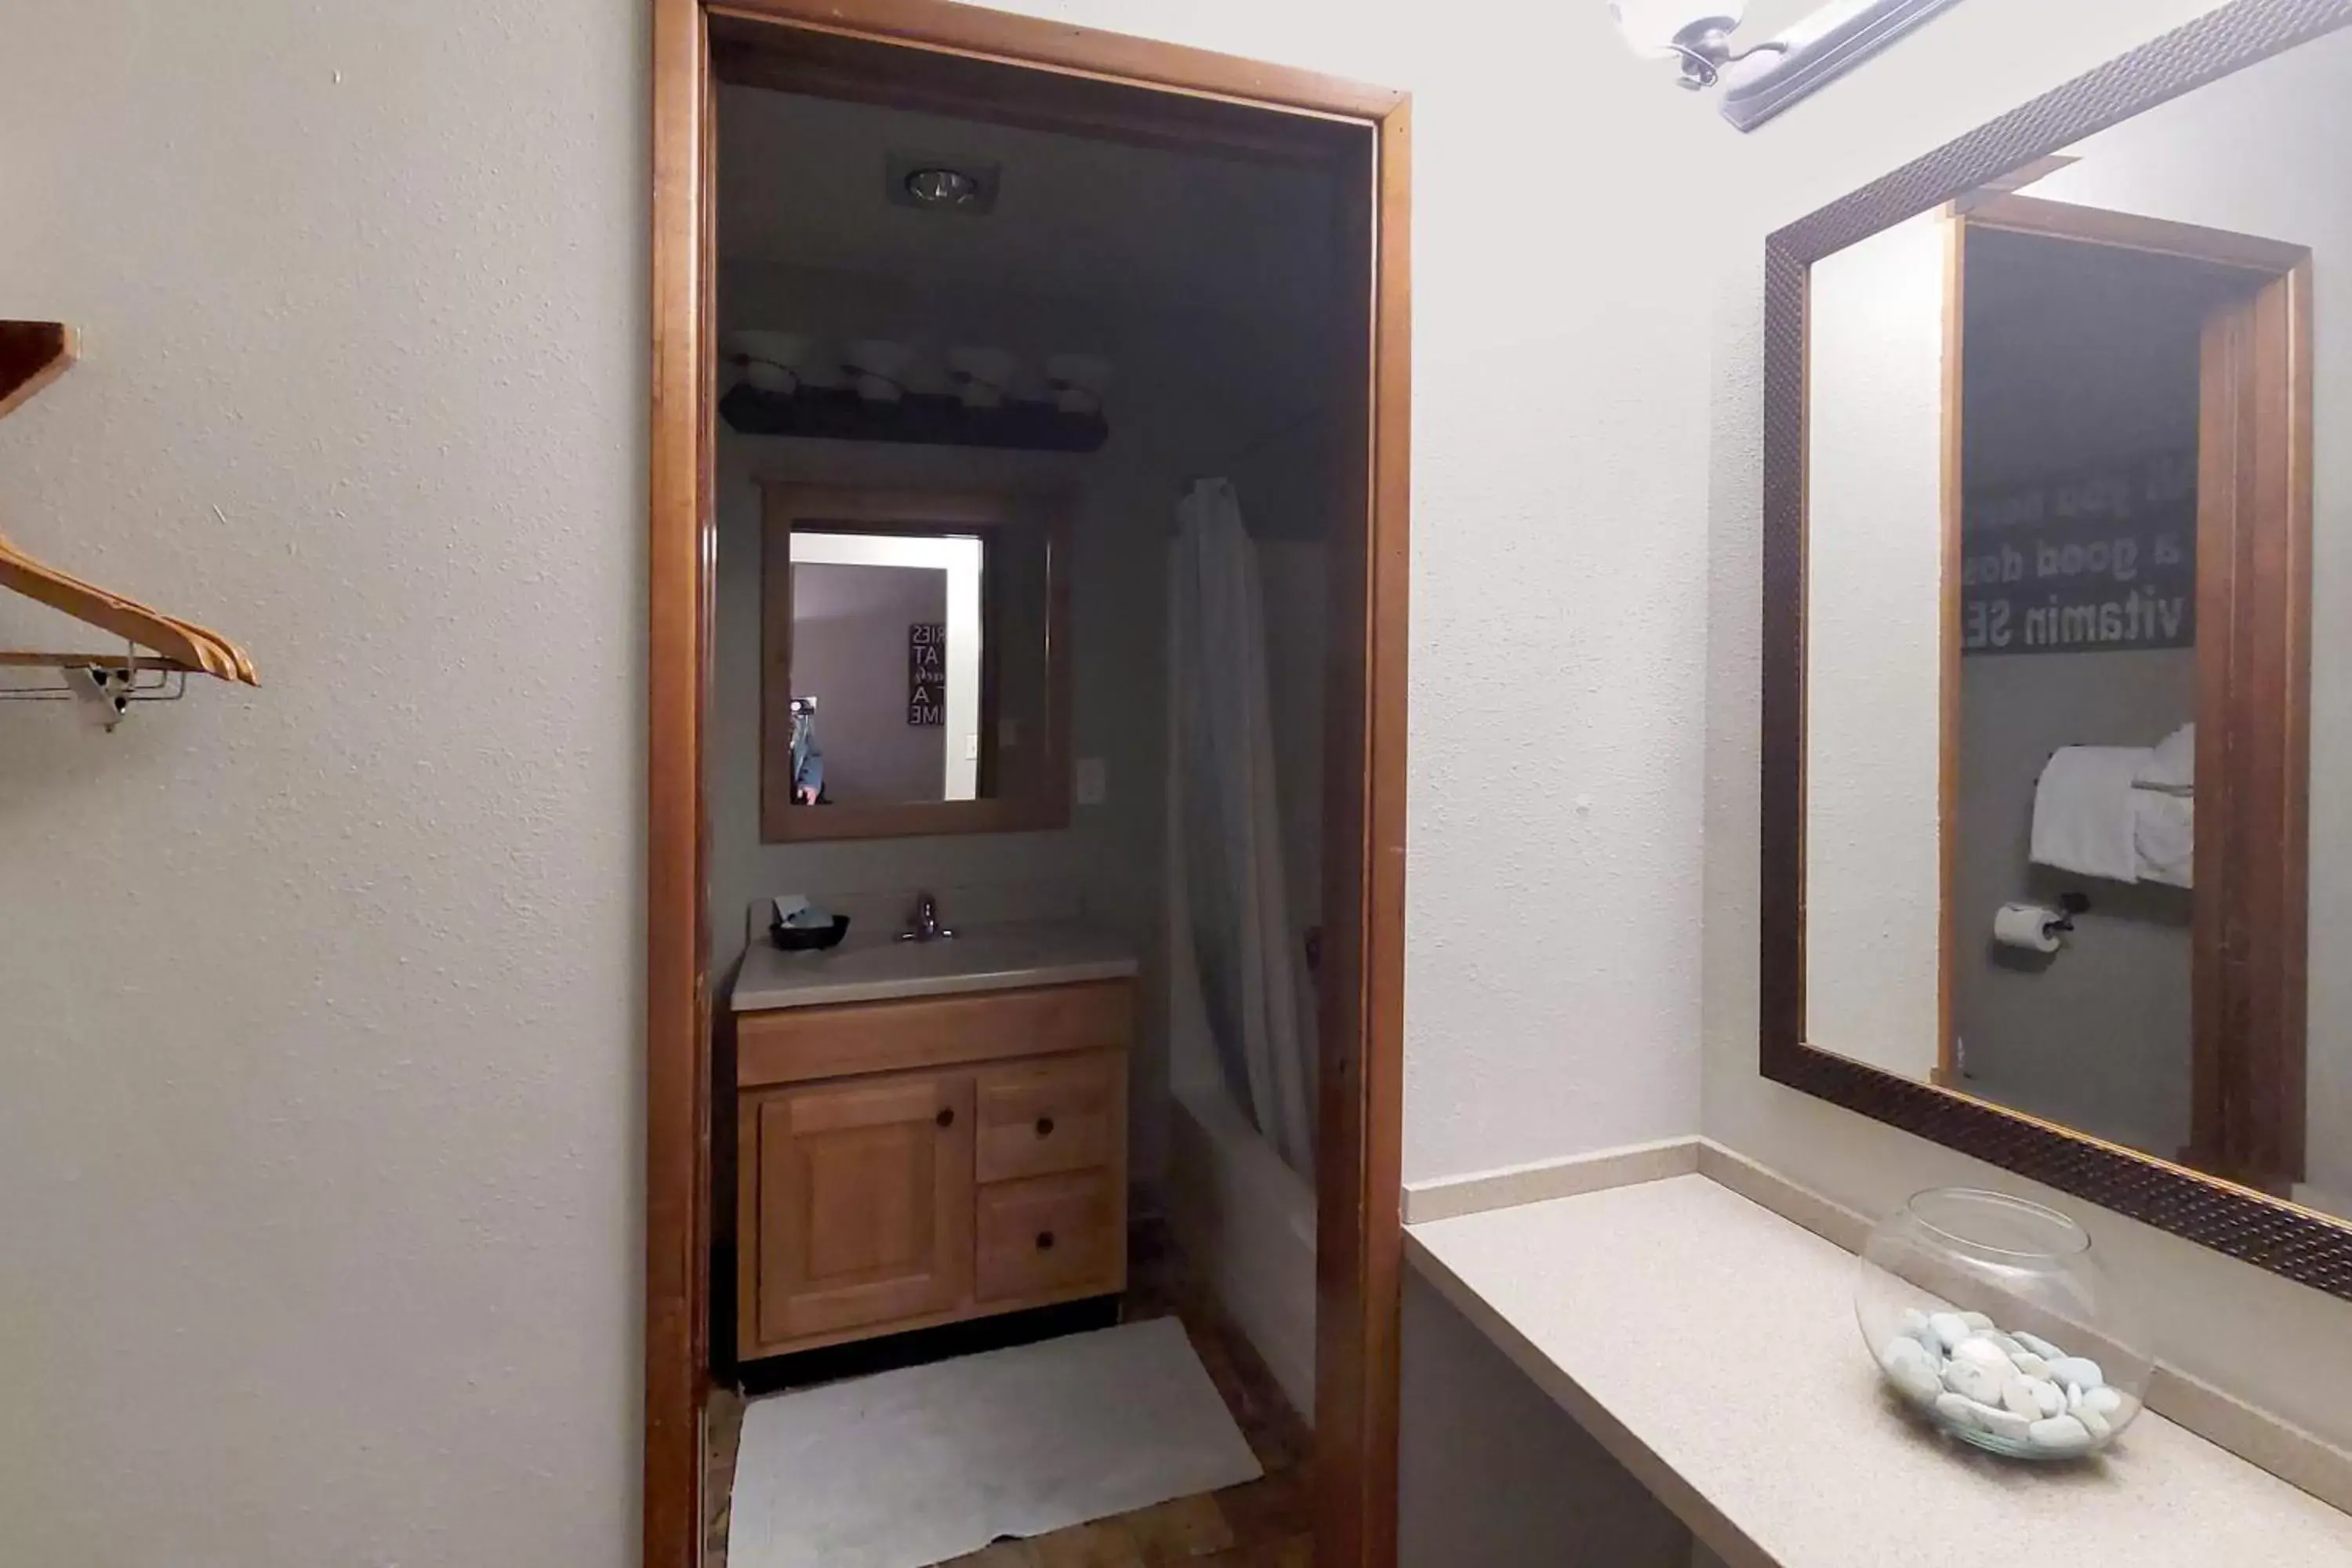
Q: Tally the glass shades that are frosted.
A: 5